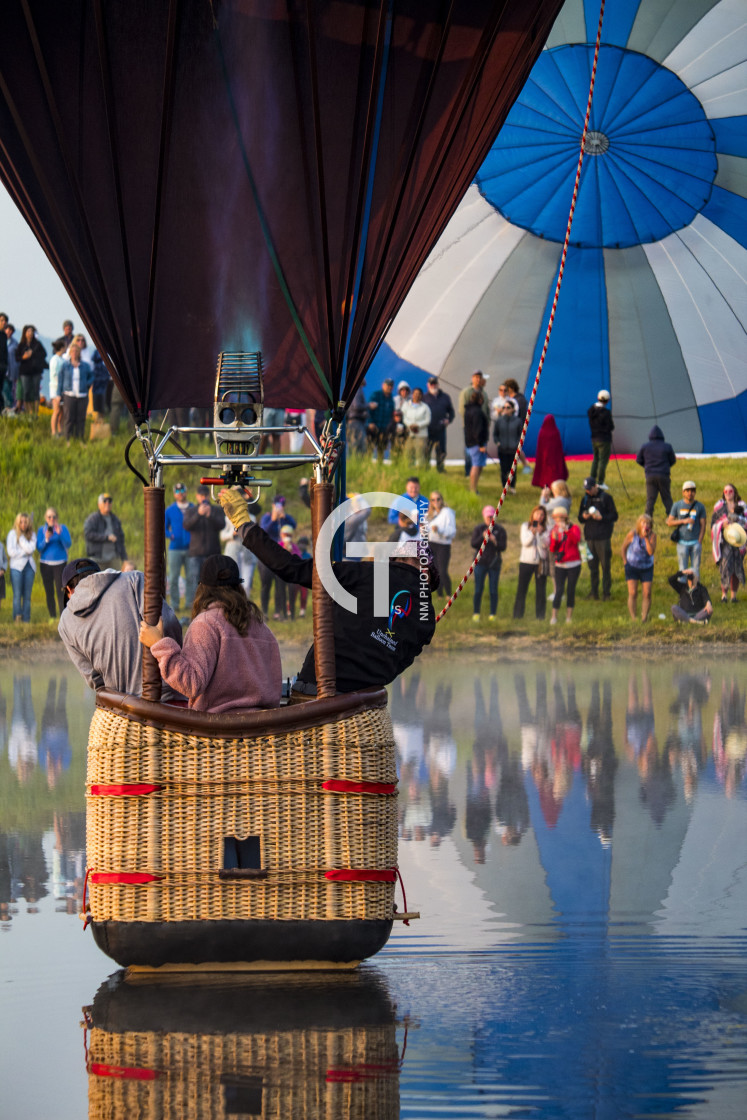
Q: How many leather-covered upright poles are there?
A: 2